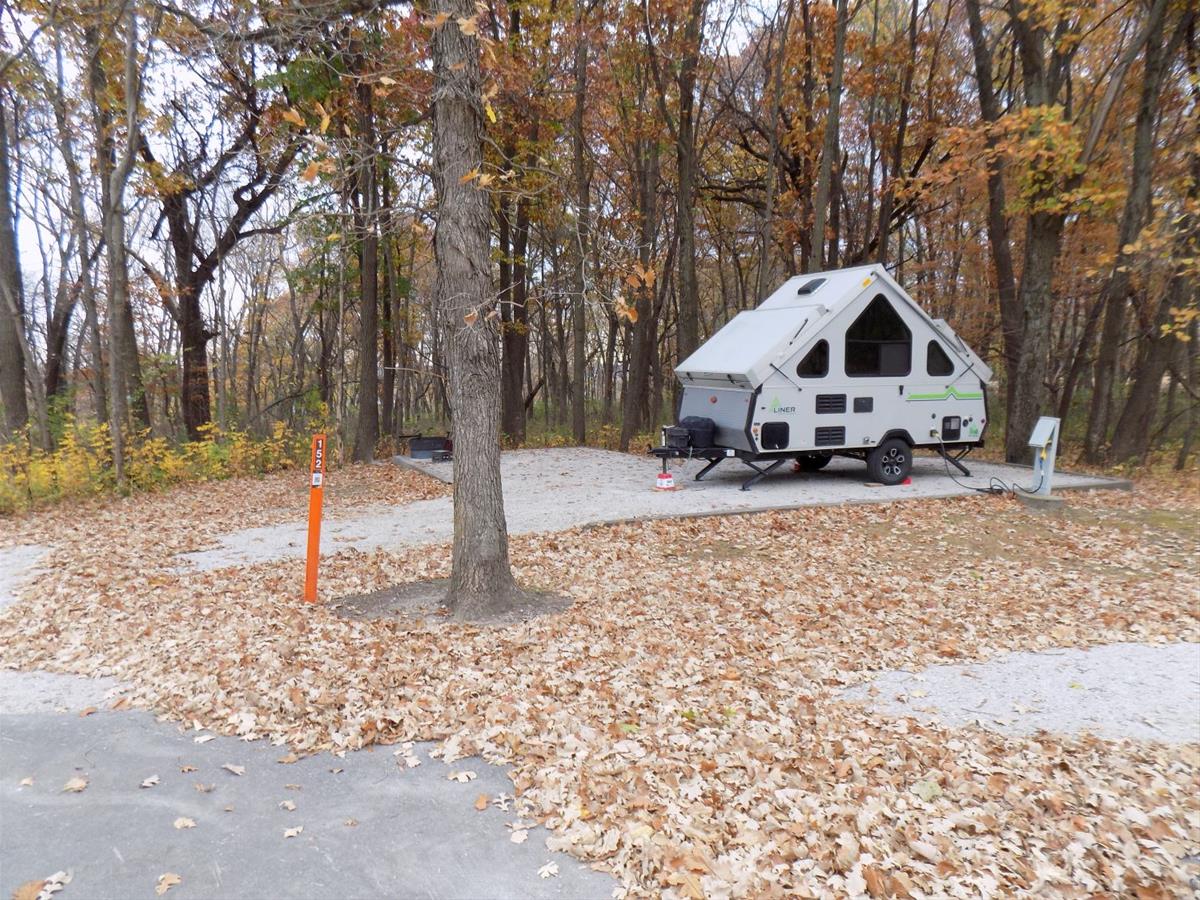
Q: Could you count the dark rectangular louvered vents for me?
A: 2